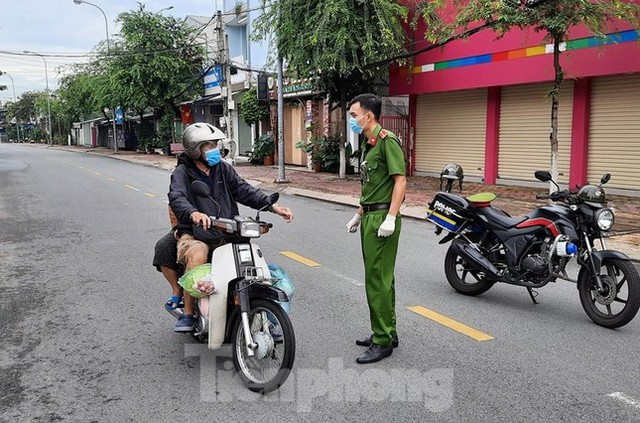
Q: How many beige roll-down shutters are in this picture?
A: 3